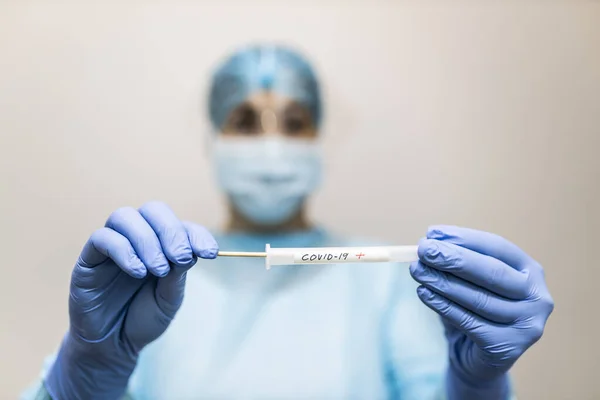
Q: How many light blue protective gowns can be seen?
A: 1